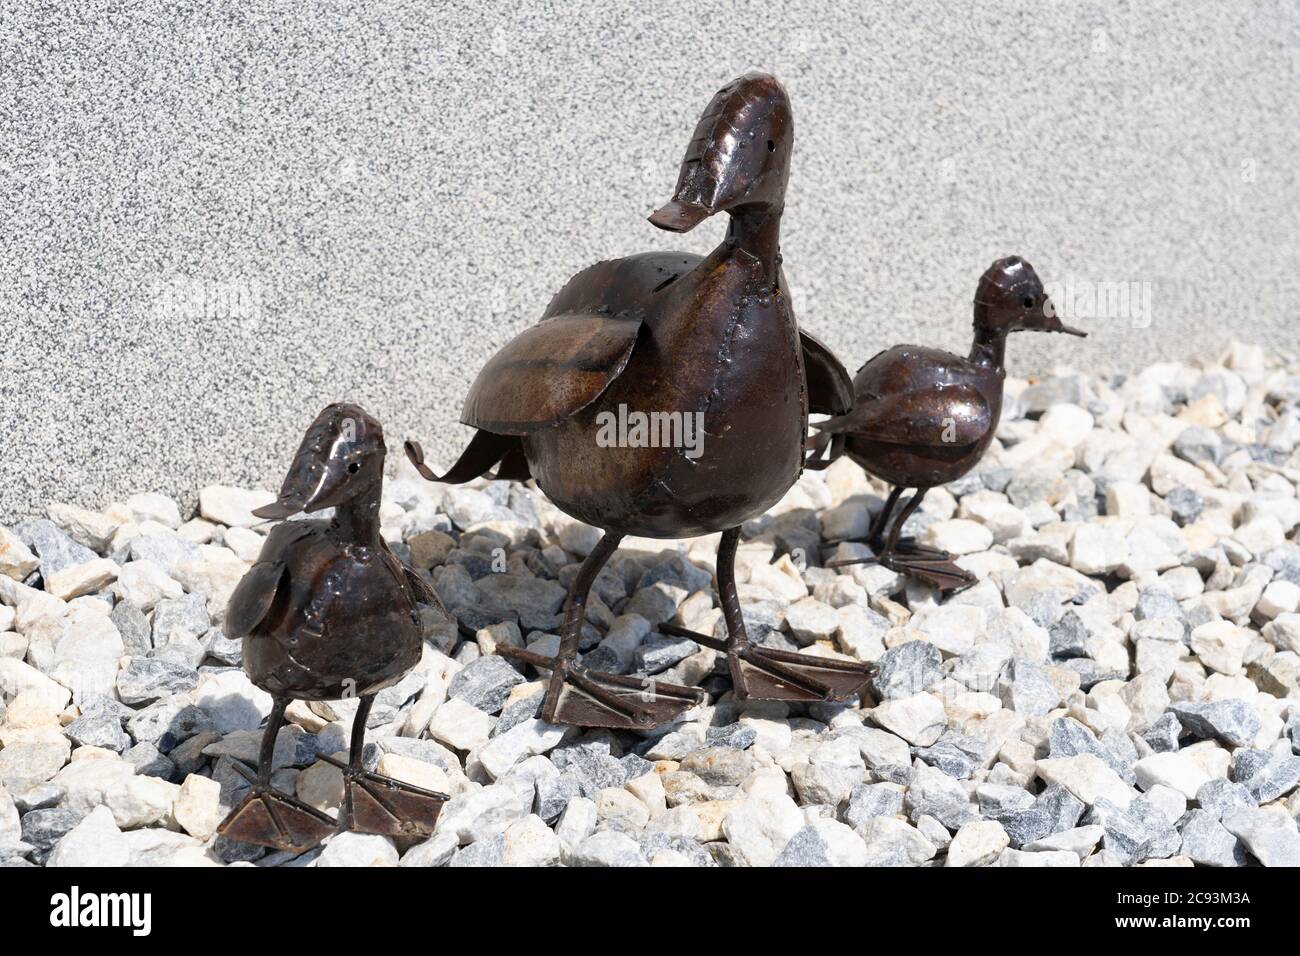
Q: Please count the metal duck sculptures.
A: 3